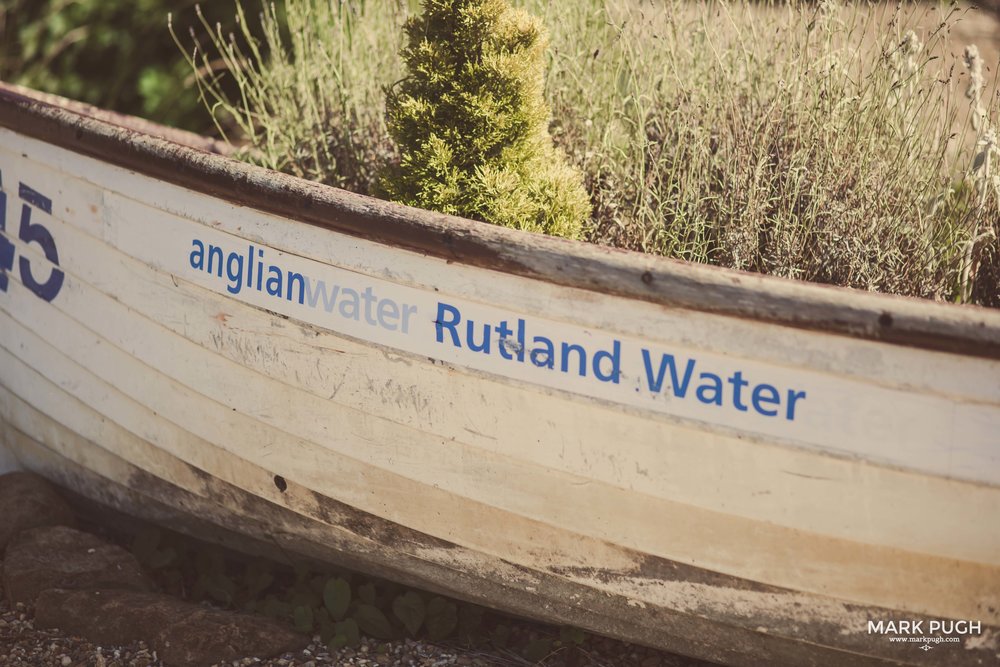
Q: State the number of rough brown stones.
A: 3